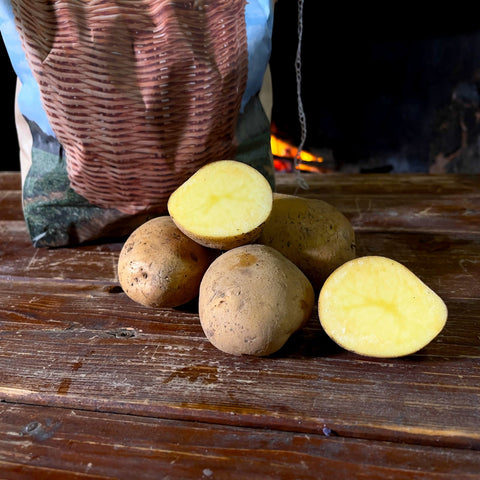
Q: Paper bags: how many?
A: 1